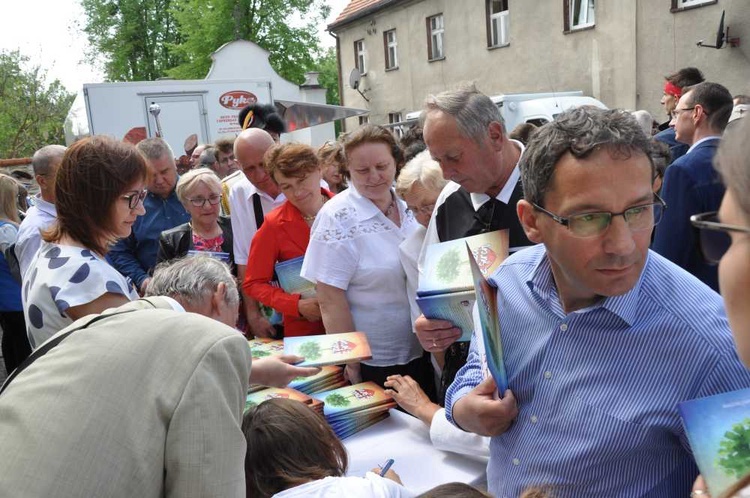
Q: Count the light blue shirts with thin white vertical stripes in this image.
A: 1